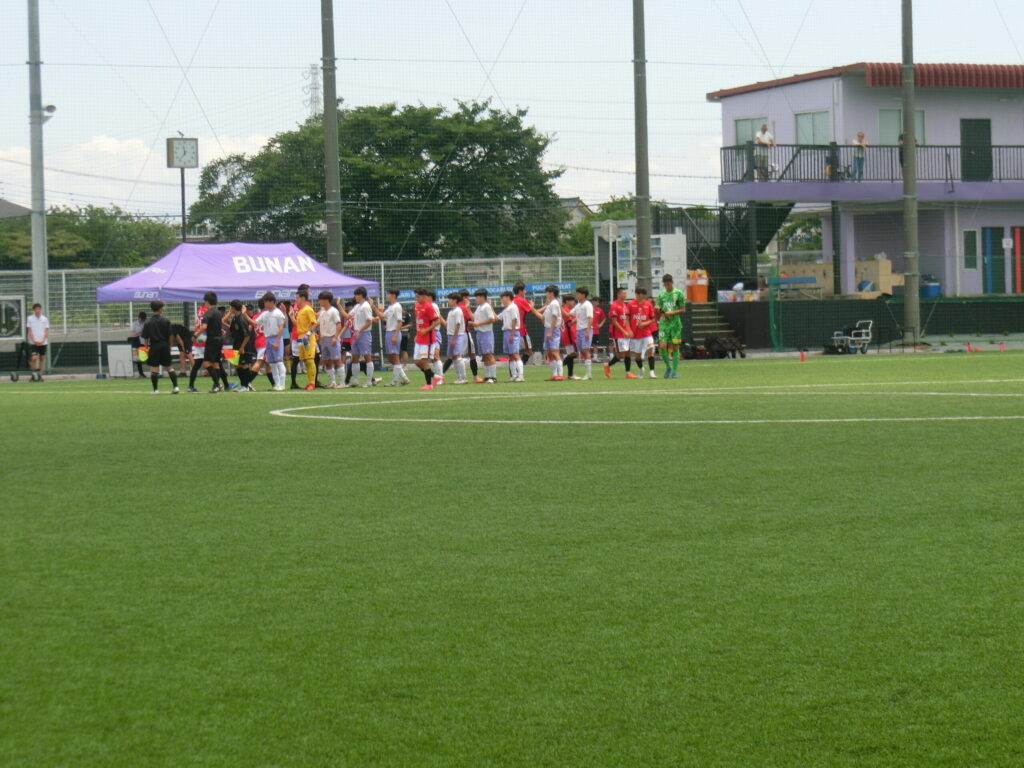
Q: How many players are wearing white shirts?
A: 10